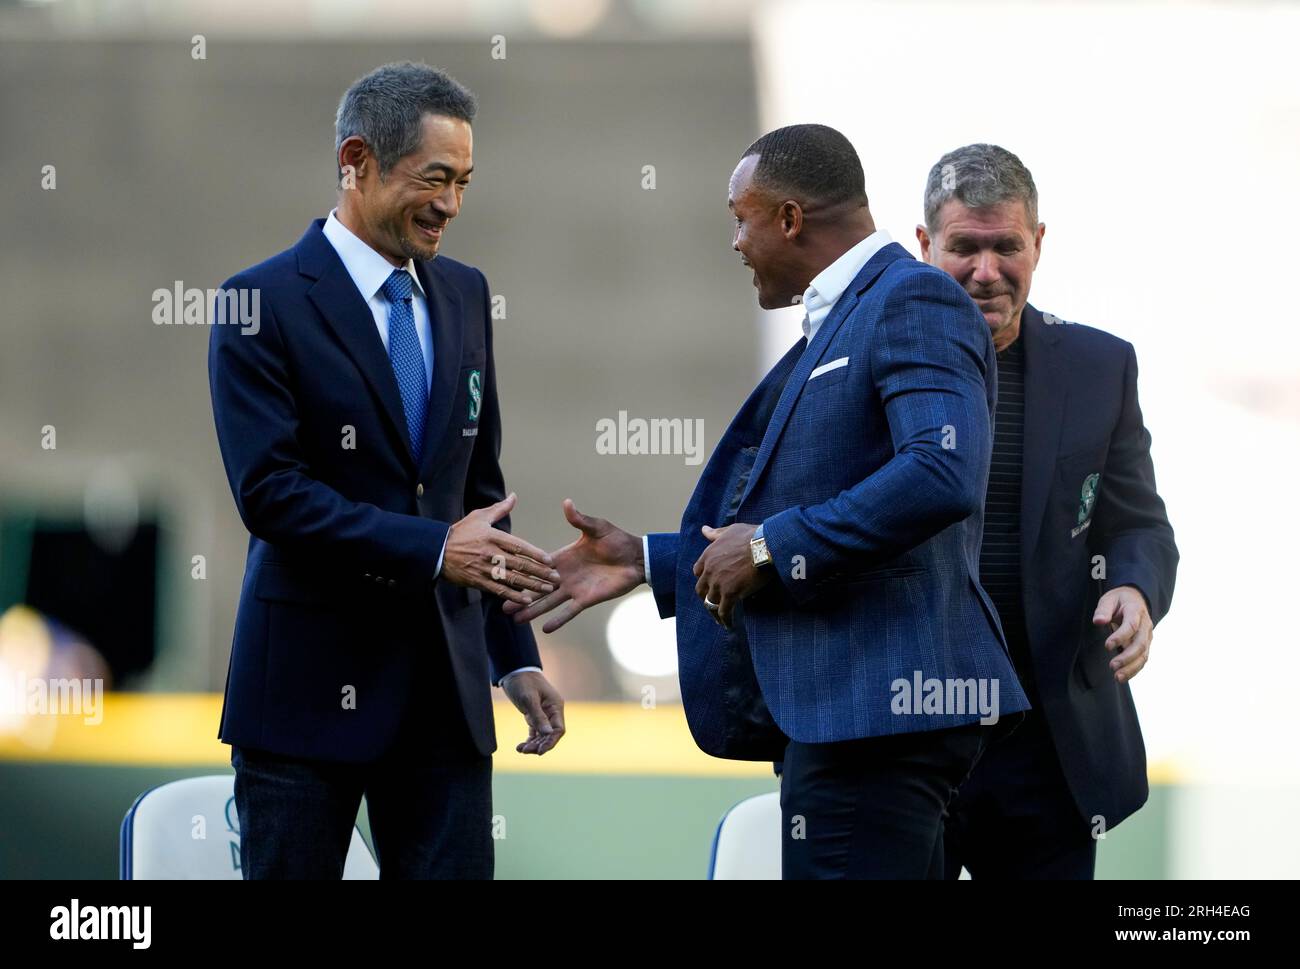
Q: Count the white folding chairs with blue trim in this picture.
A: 2